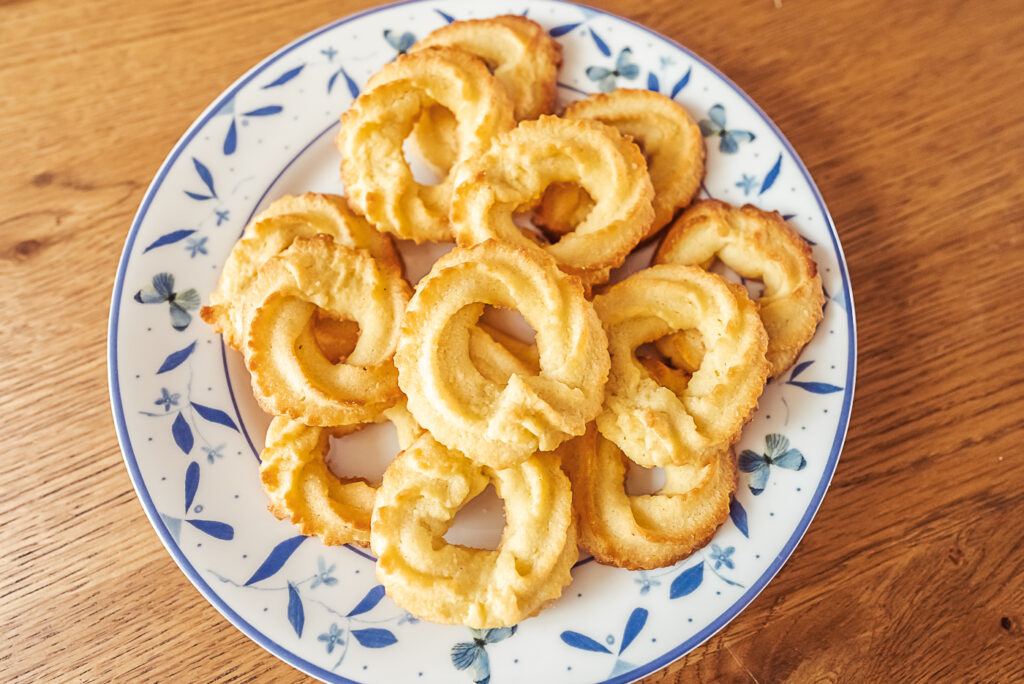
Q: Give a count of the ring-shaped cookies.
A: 12